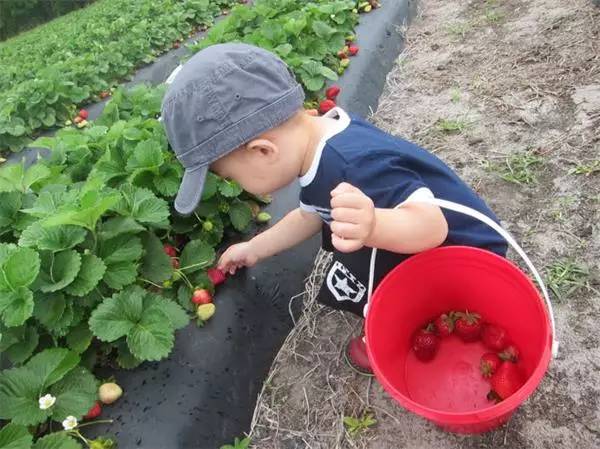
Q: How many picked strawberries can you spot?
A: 7